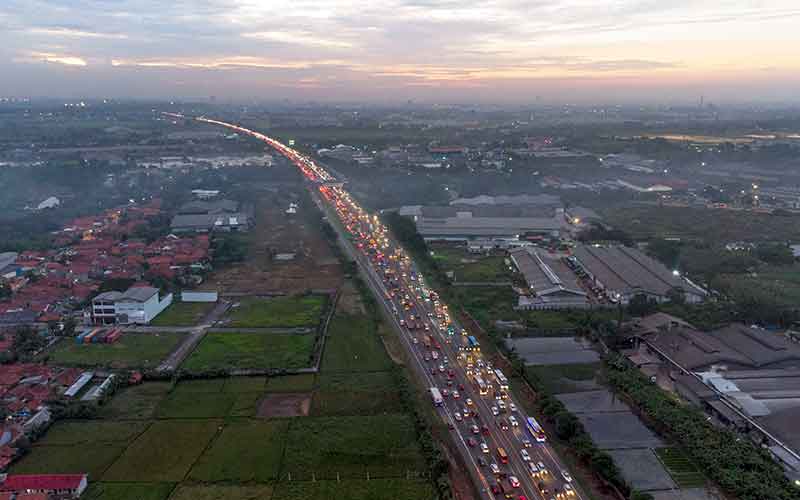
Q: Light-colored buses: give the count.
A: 4